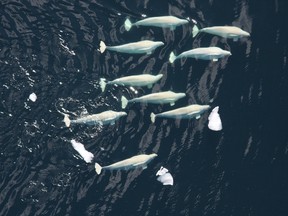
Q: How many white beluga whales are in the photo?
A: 9